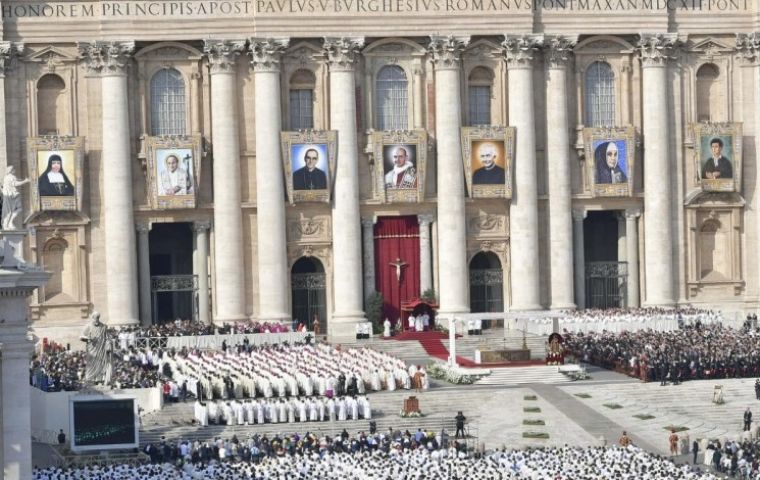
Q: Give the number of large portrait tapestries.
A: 7